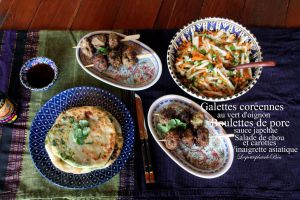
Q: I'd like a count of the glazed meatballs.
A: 12